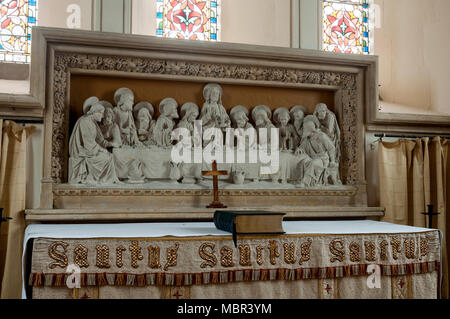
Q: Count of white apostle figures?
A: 12